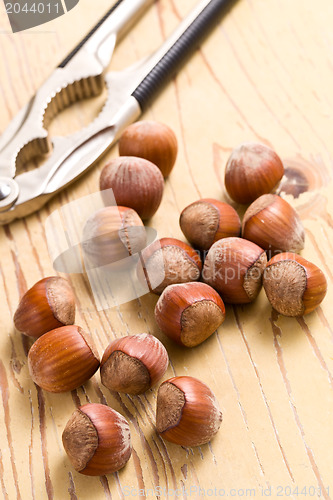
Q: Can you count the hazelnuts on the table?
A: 15